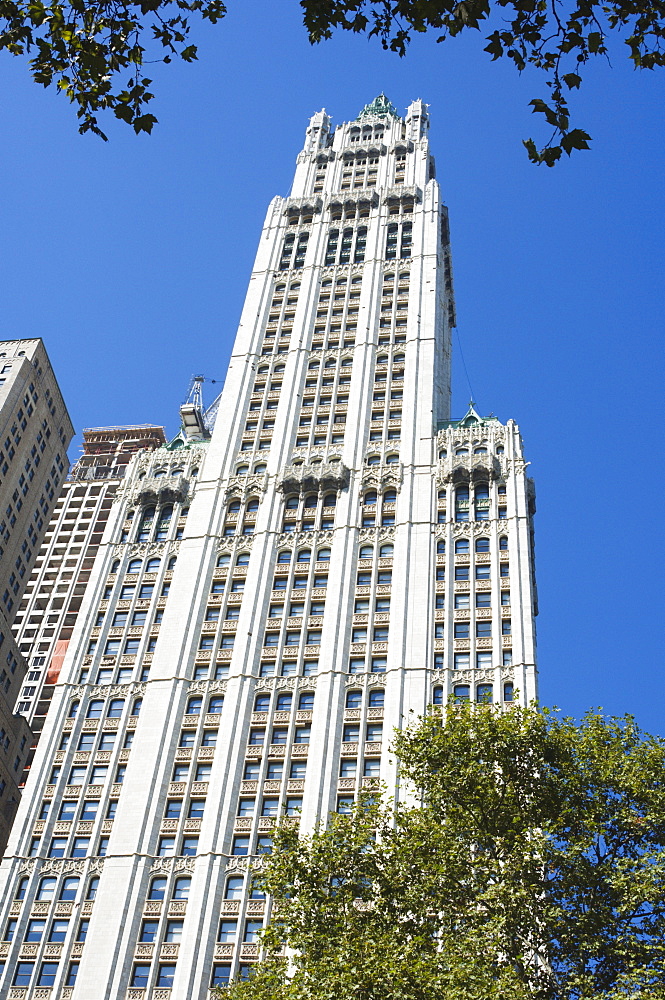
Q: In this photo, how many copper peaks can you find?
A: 3